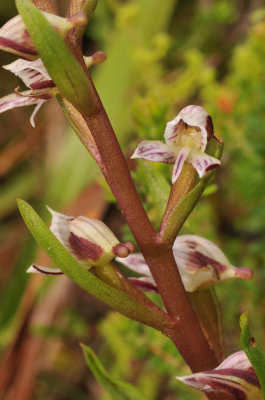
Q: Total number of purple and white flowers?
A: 6